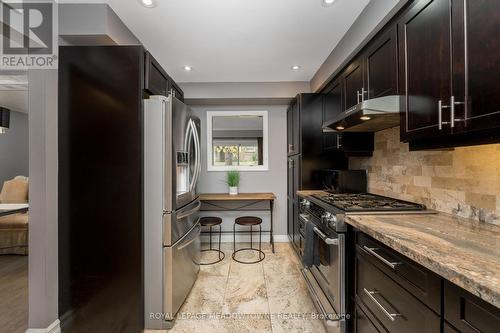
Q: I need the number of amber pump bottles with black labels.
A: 0